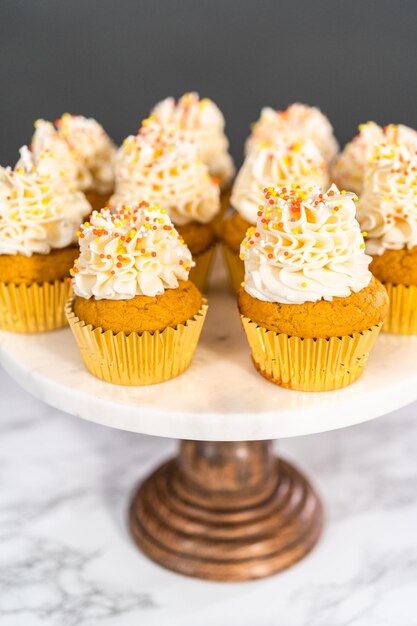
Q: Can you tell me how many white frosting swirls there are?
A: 10